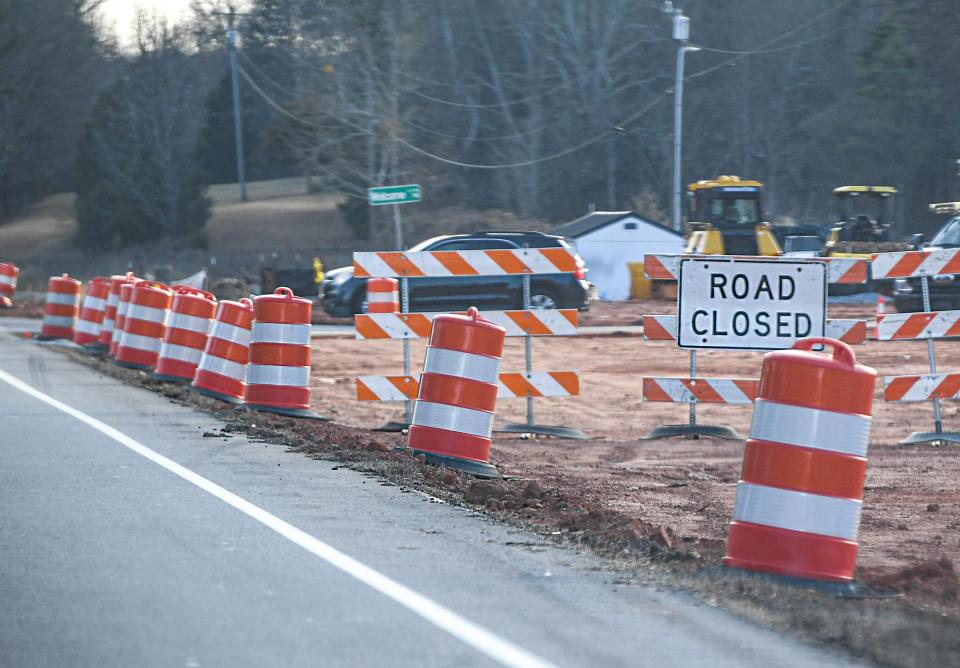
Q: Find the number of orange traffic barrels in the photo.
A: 12